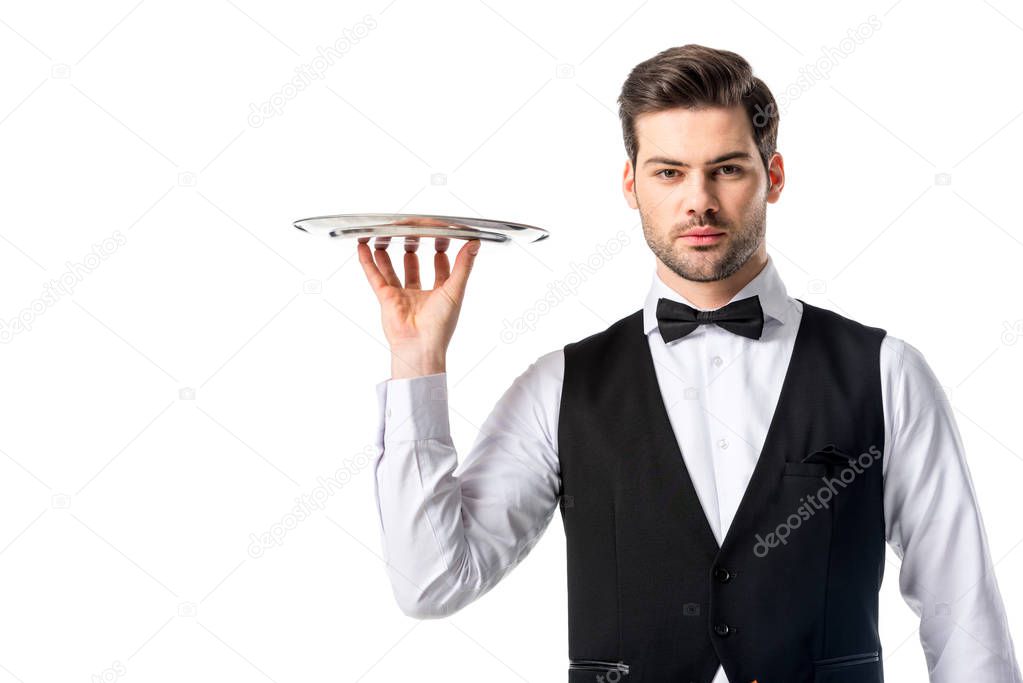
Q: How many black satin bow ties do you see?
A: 1